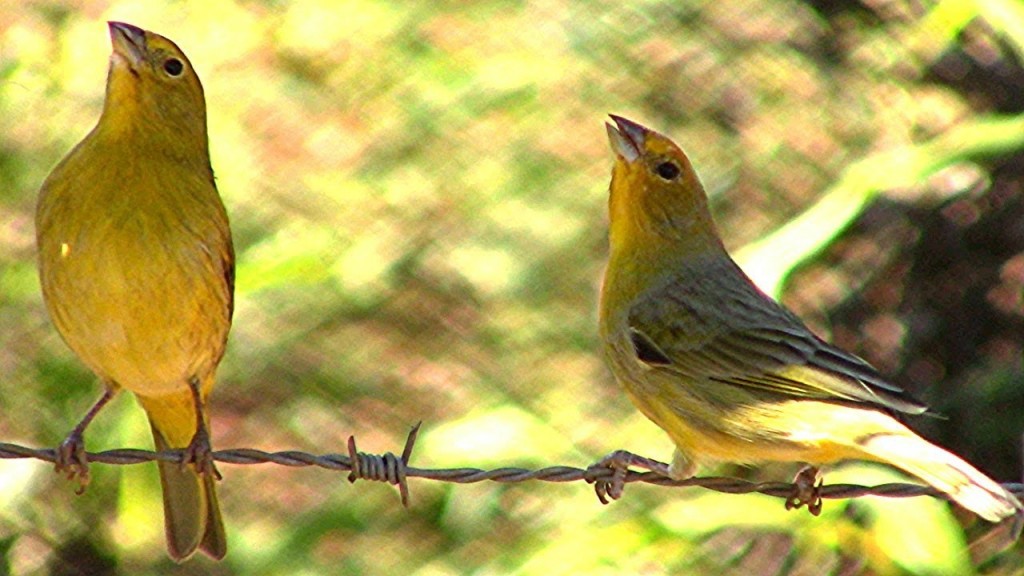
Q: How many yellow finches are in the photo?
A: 2